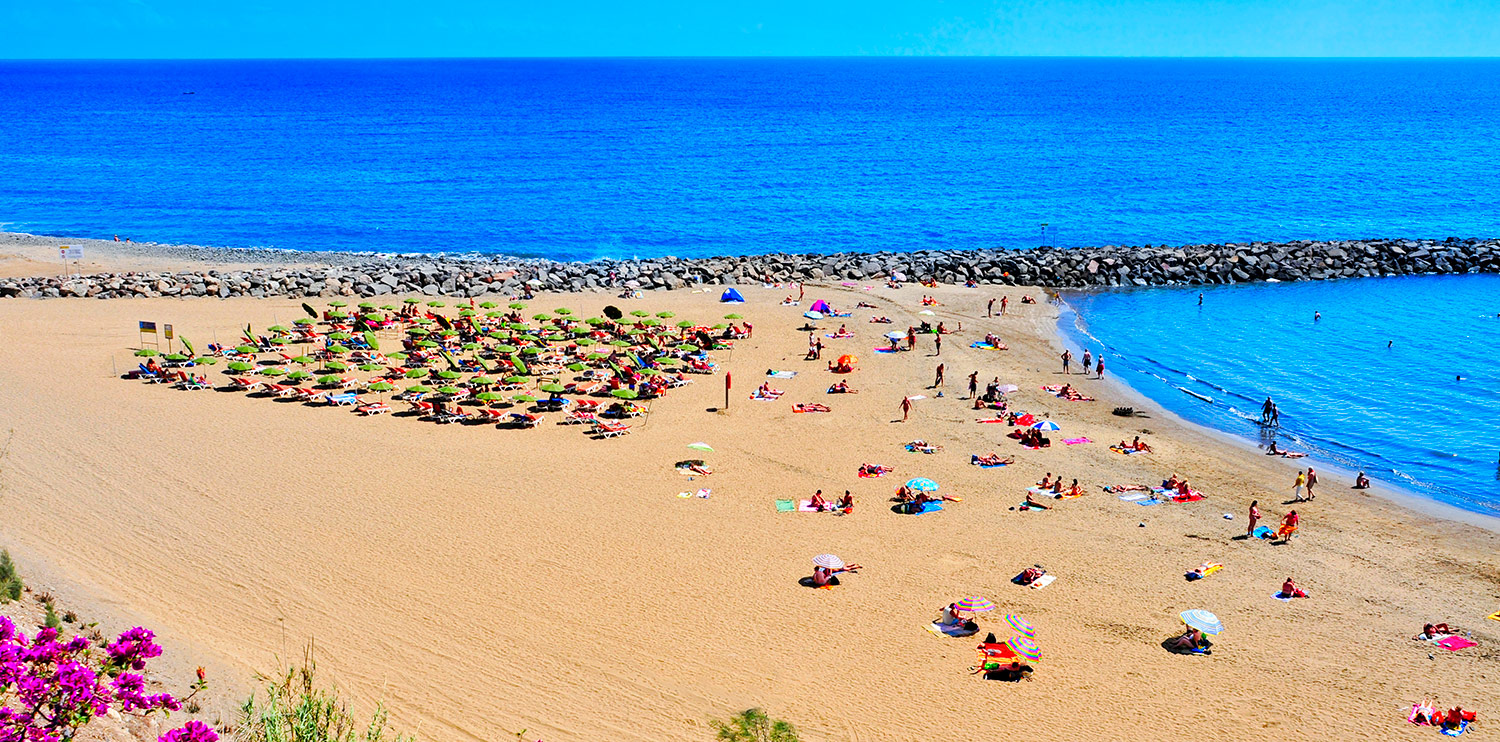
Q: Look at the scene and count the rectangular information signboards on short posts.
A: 3